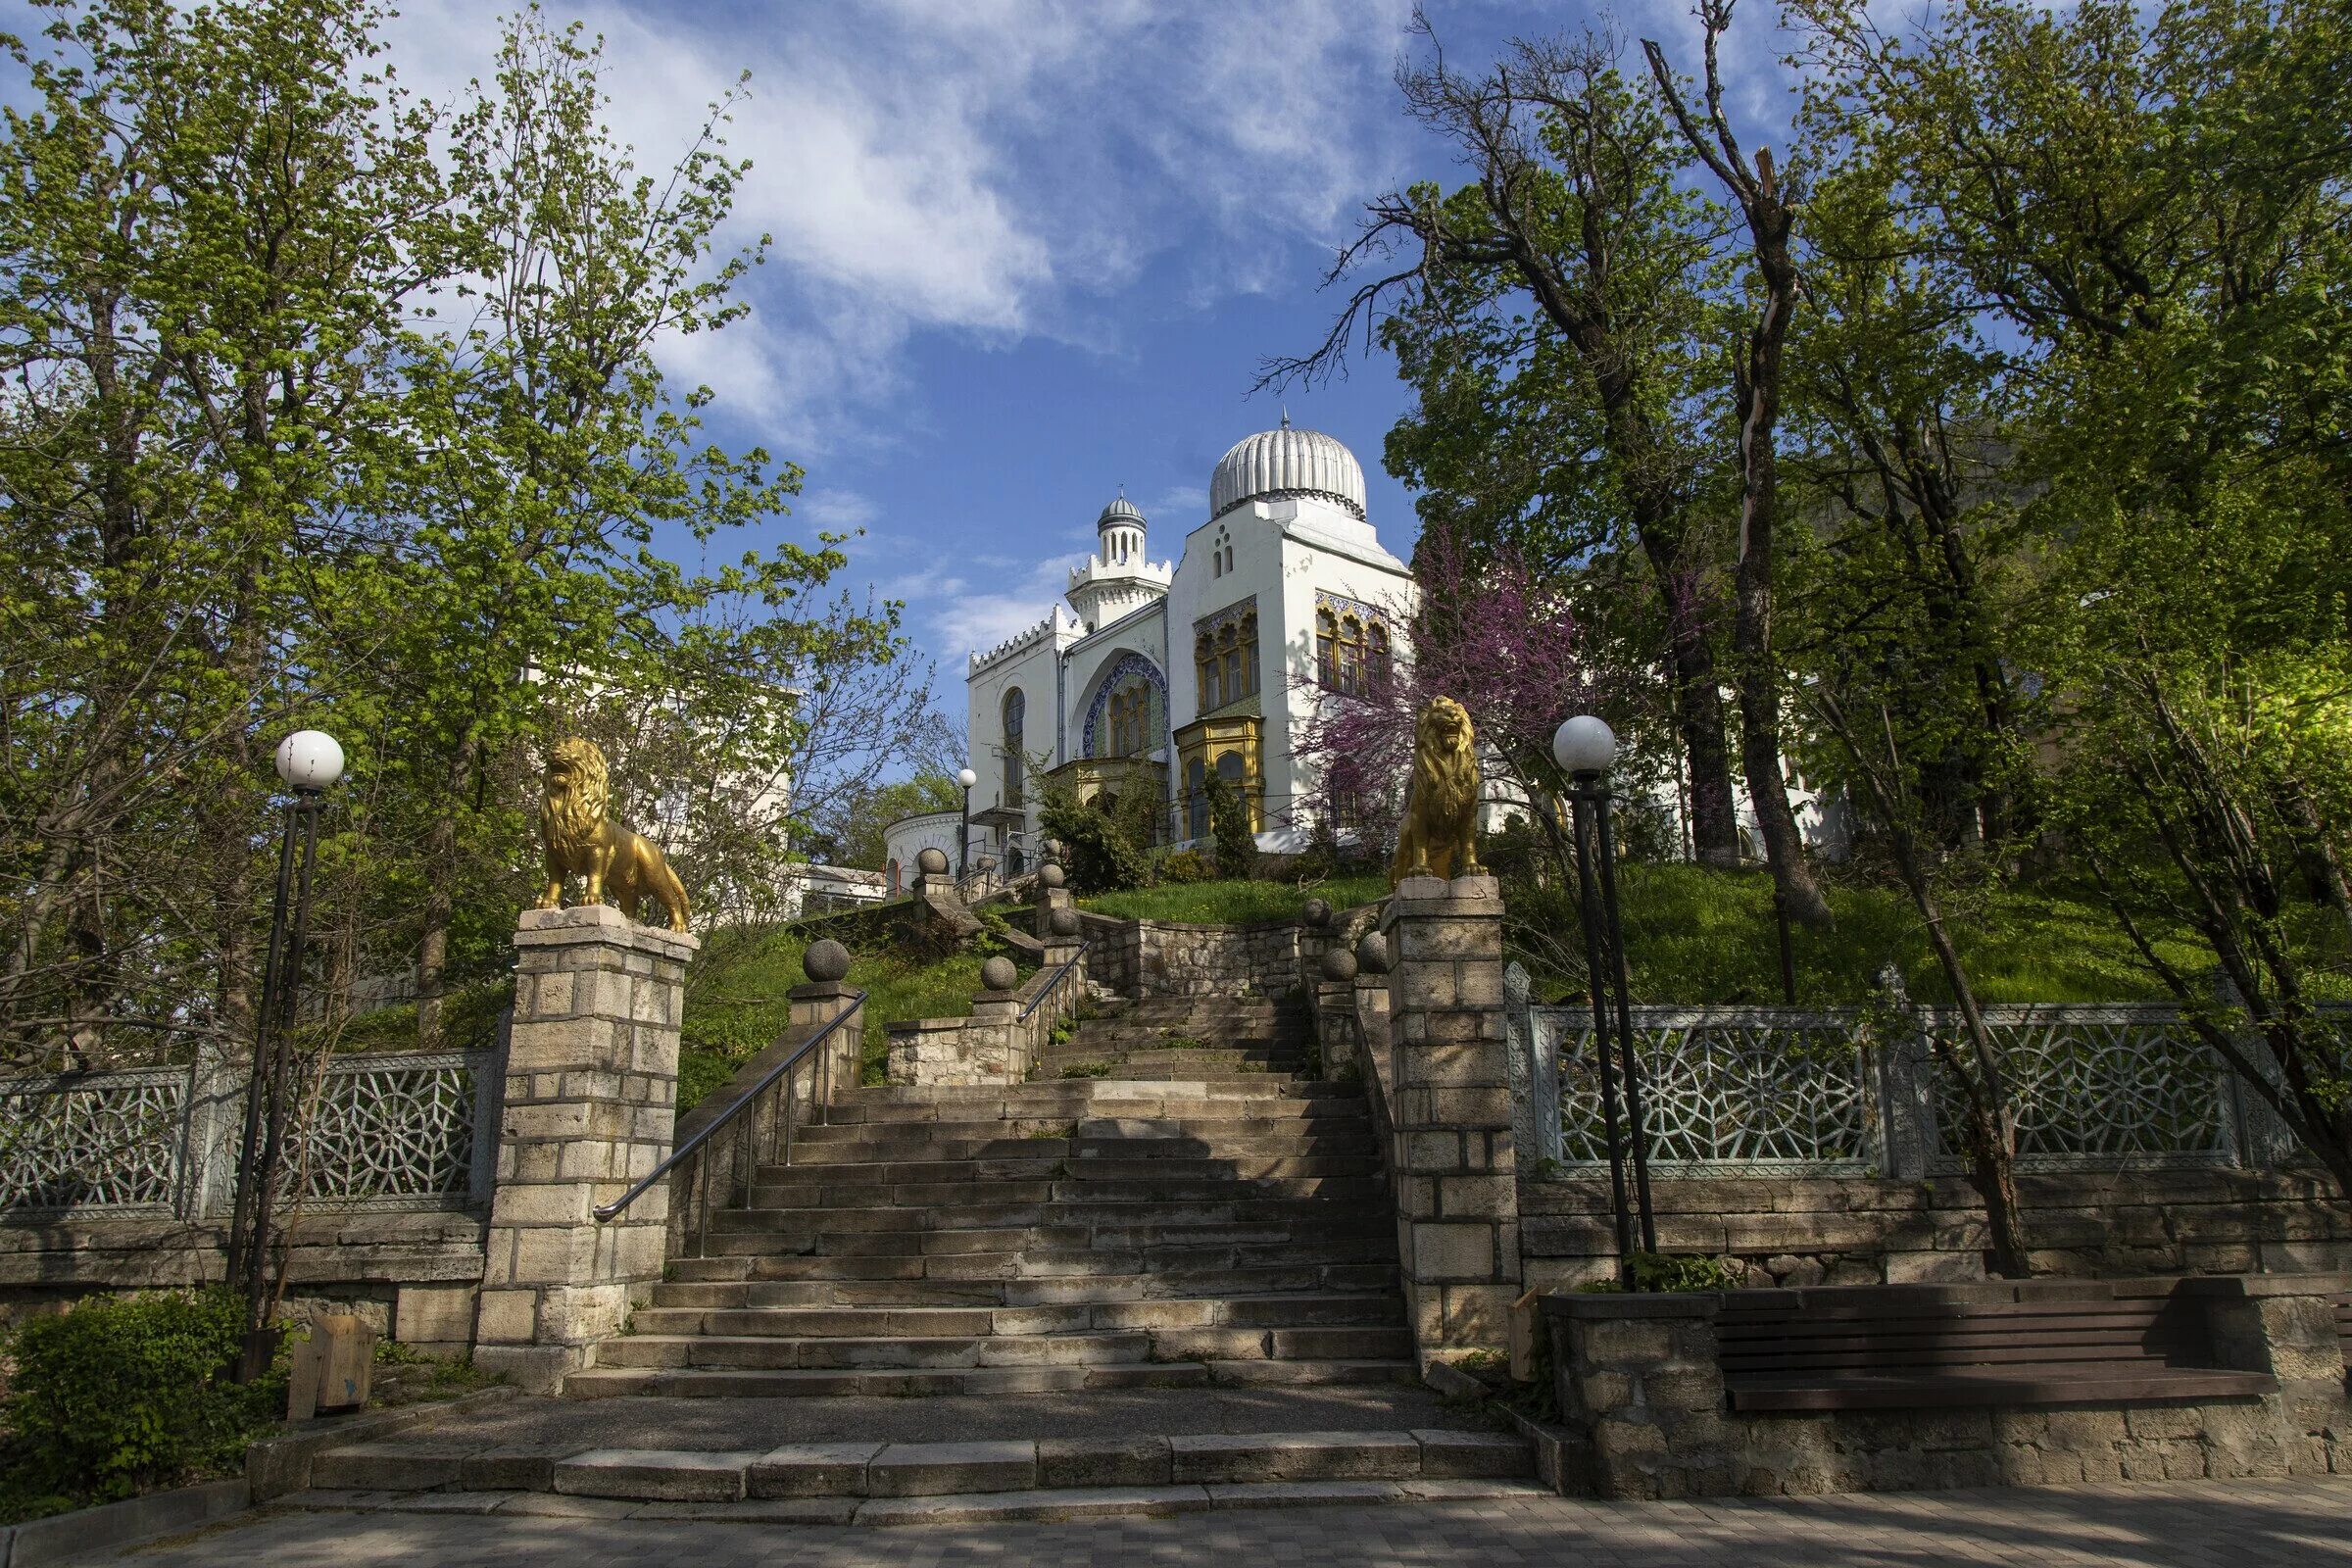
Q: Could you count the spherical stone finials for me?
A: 10